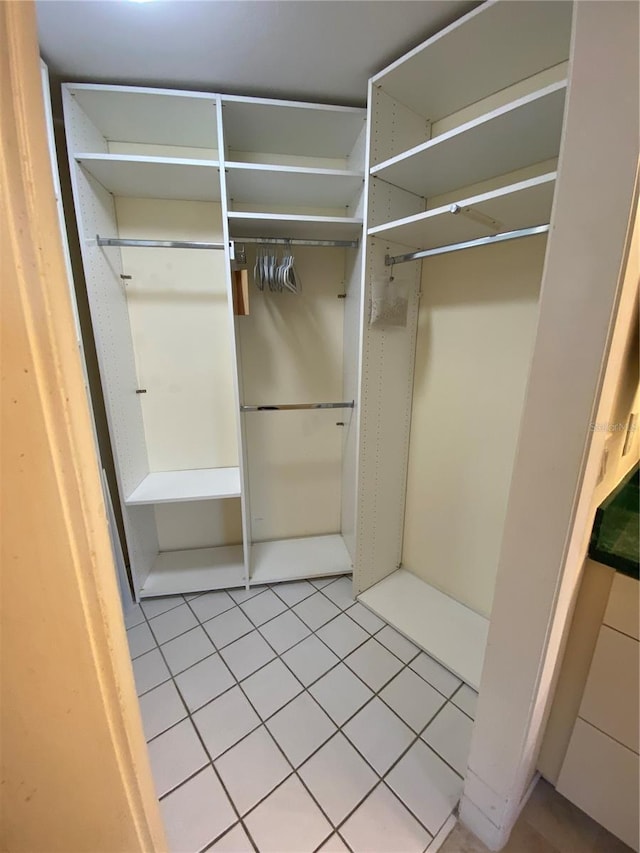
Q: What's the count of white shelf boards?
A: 12